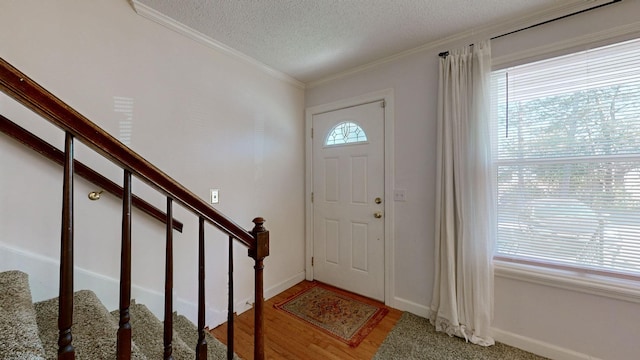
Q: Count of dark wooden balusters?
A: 5